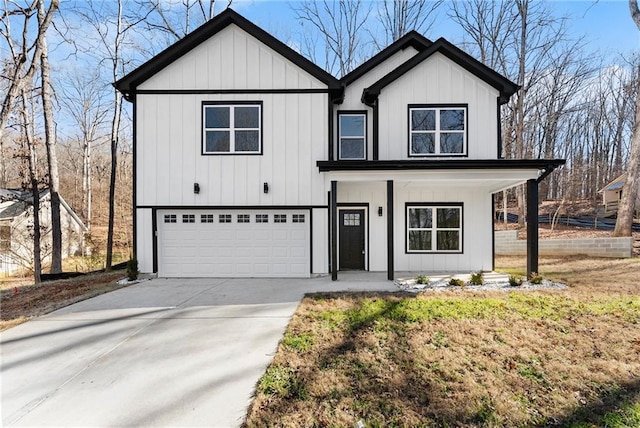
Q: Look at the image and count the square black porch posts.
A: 3